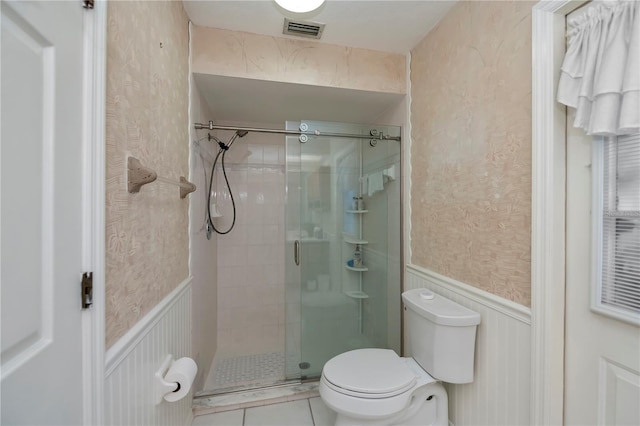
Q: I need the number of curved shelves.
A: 4